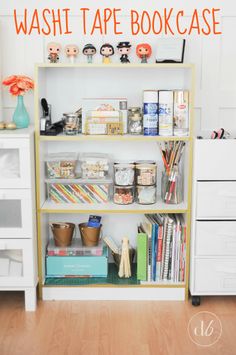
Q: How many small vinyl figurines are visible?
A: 6